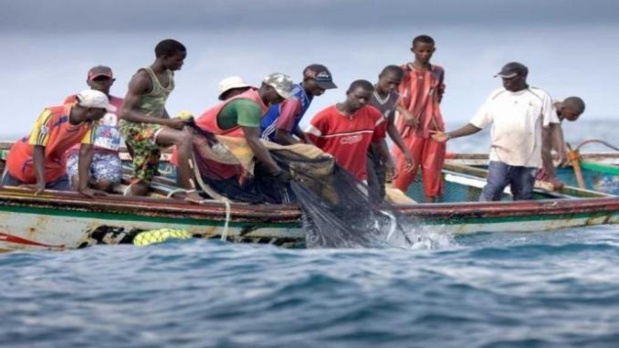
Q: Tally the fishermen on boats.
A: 11